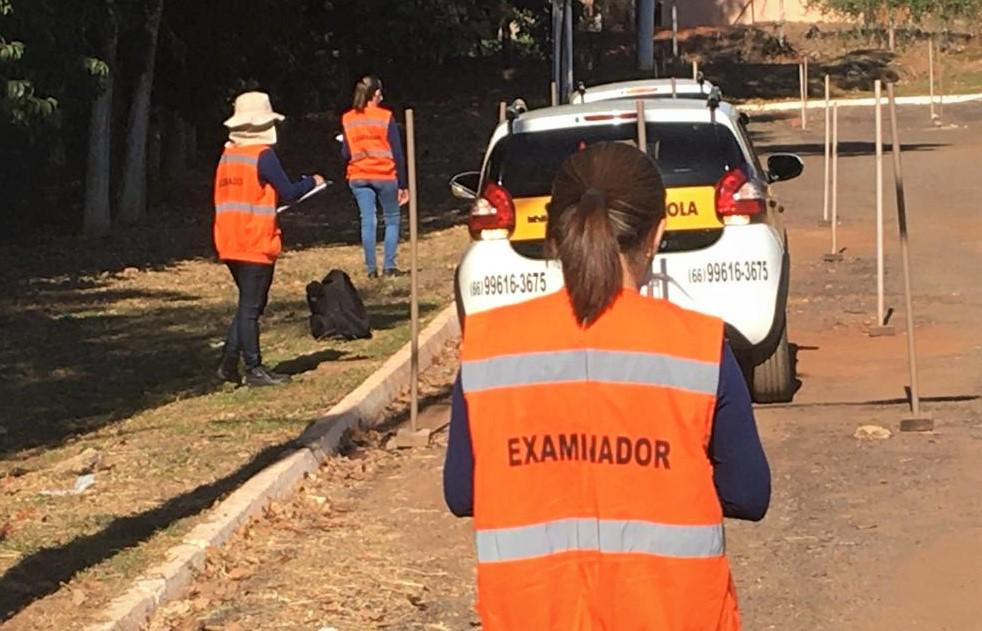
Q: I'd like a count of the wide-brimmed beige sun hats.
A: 1